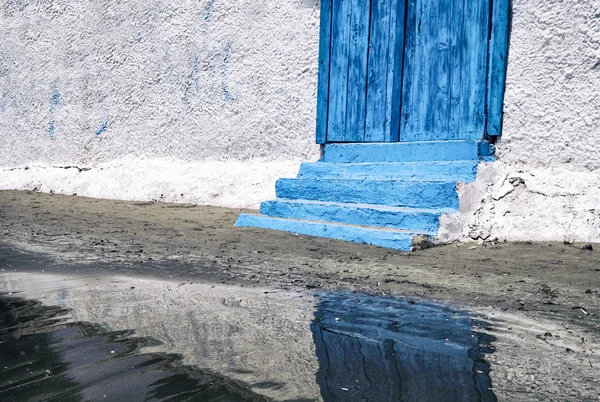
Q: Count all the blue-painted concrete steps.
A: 5